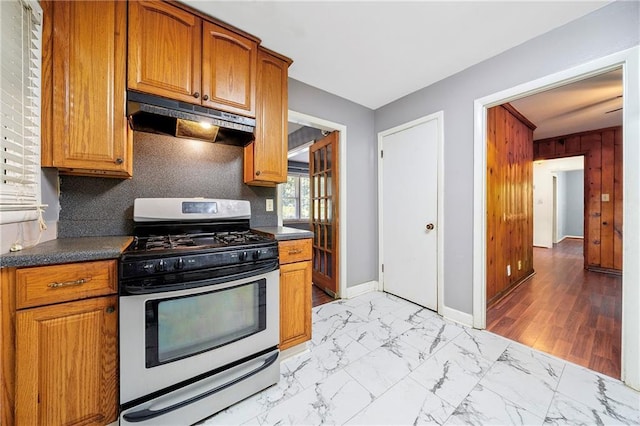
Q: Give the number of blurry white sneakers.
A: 0